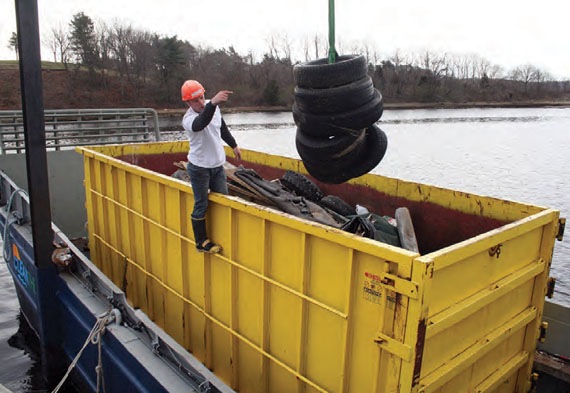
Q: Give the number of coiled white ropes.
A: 1